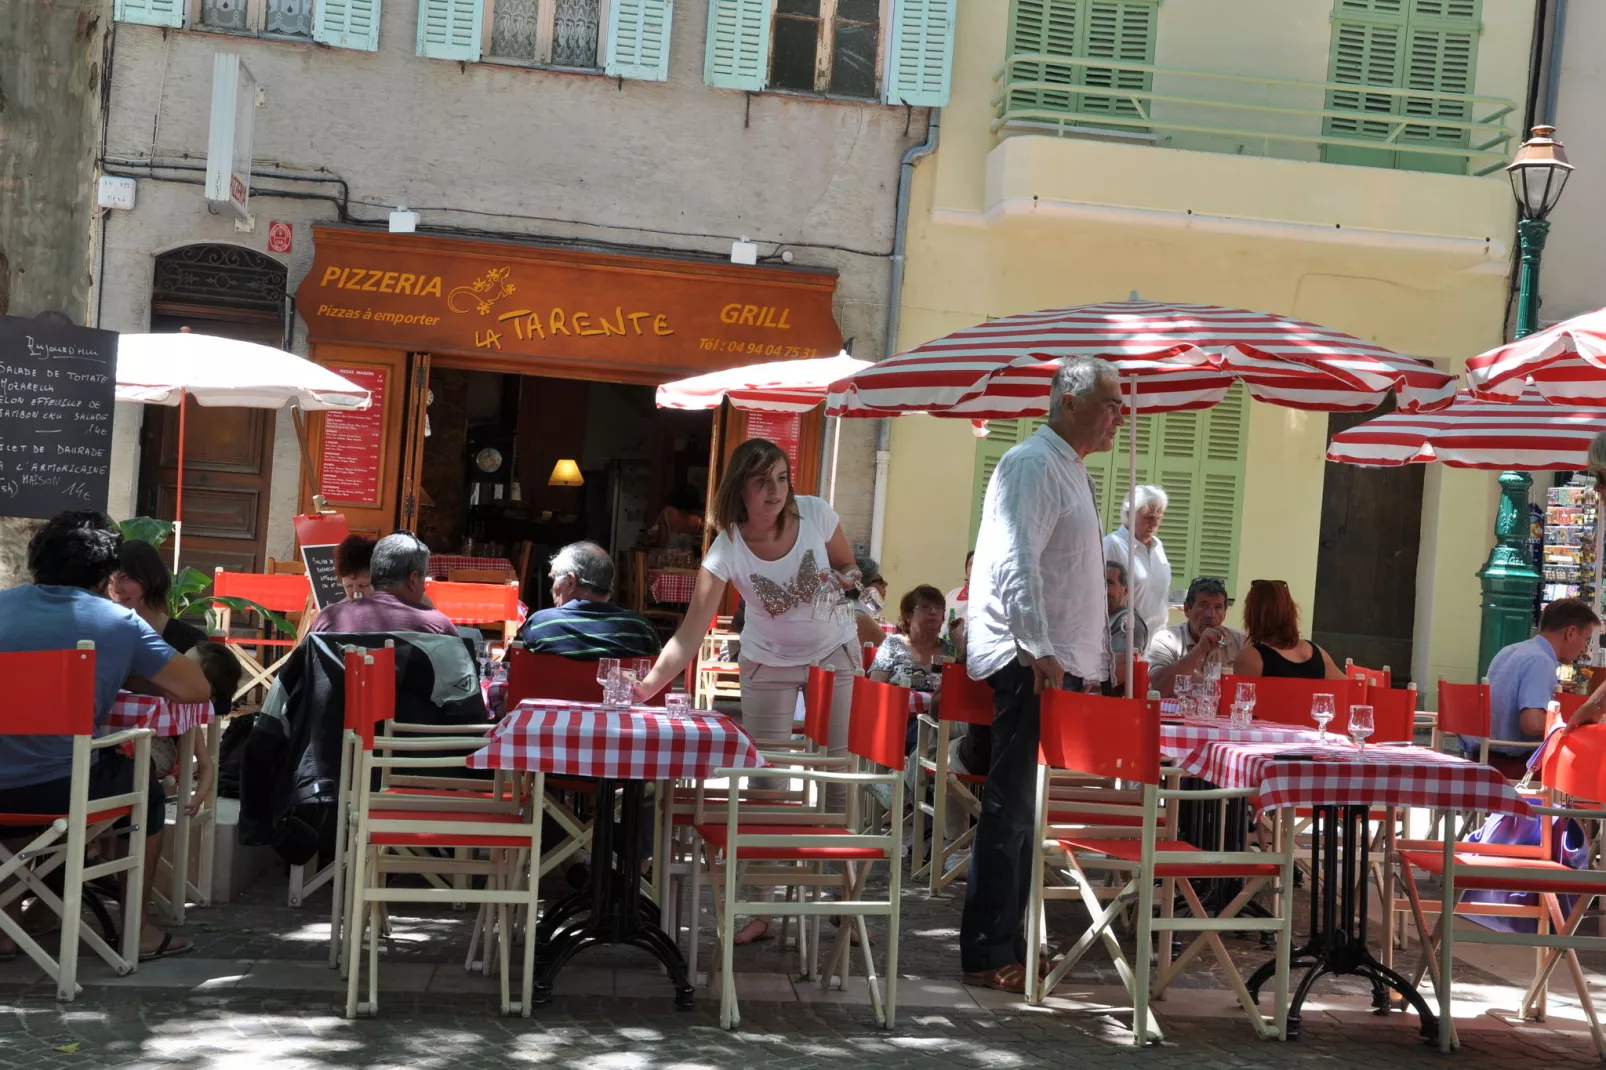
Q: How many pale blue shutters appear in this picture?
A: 6